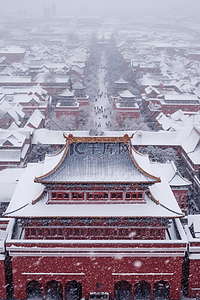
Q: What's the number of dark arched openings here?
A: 6